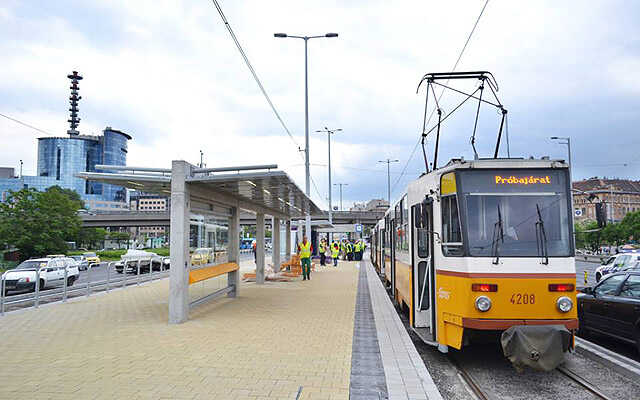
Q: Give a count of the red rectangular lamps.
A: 2